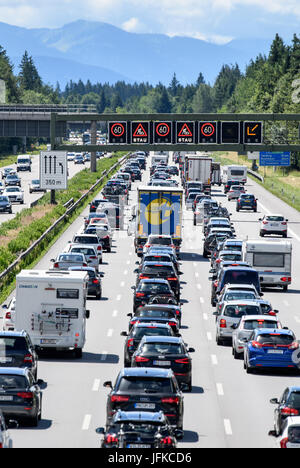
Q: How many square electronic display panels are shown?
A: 7